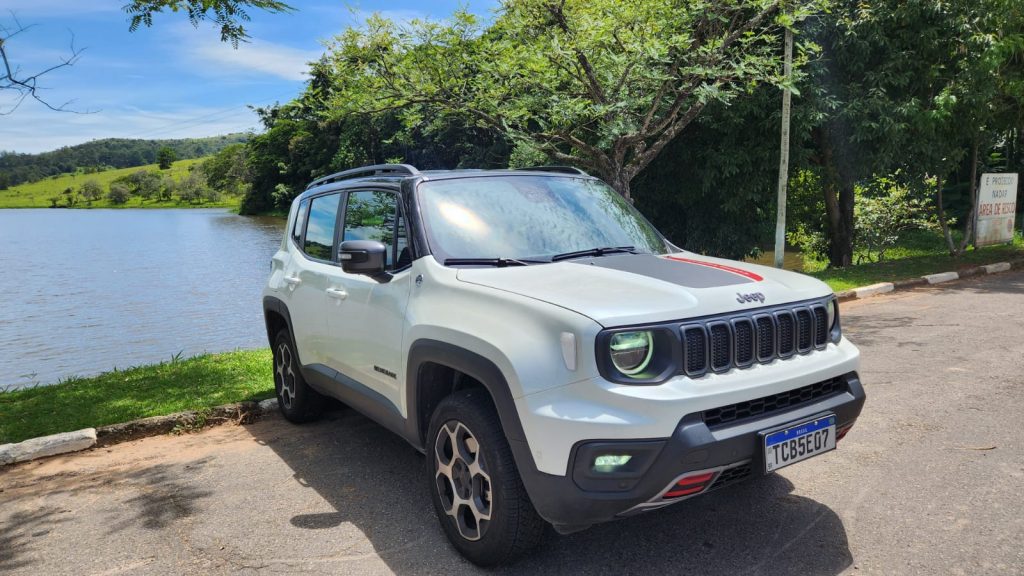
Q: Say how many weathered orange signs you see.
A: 0